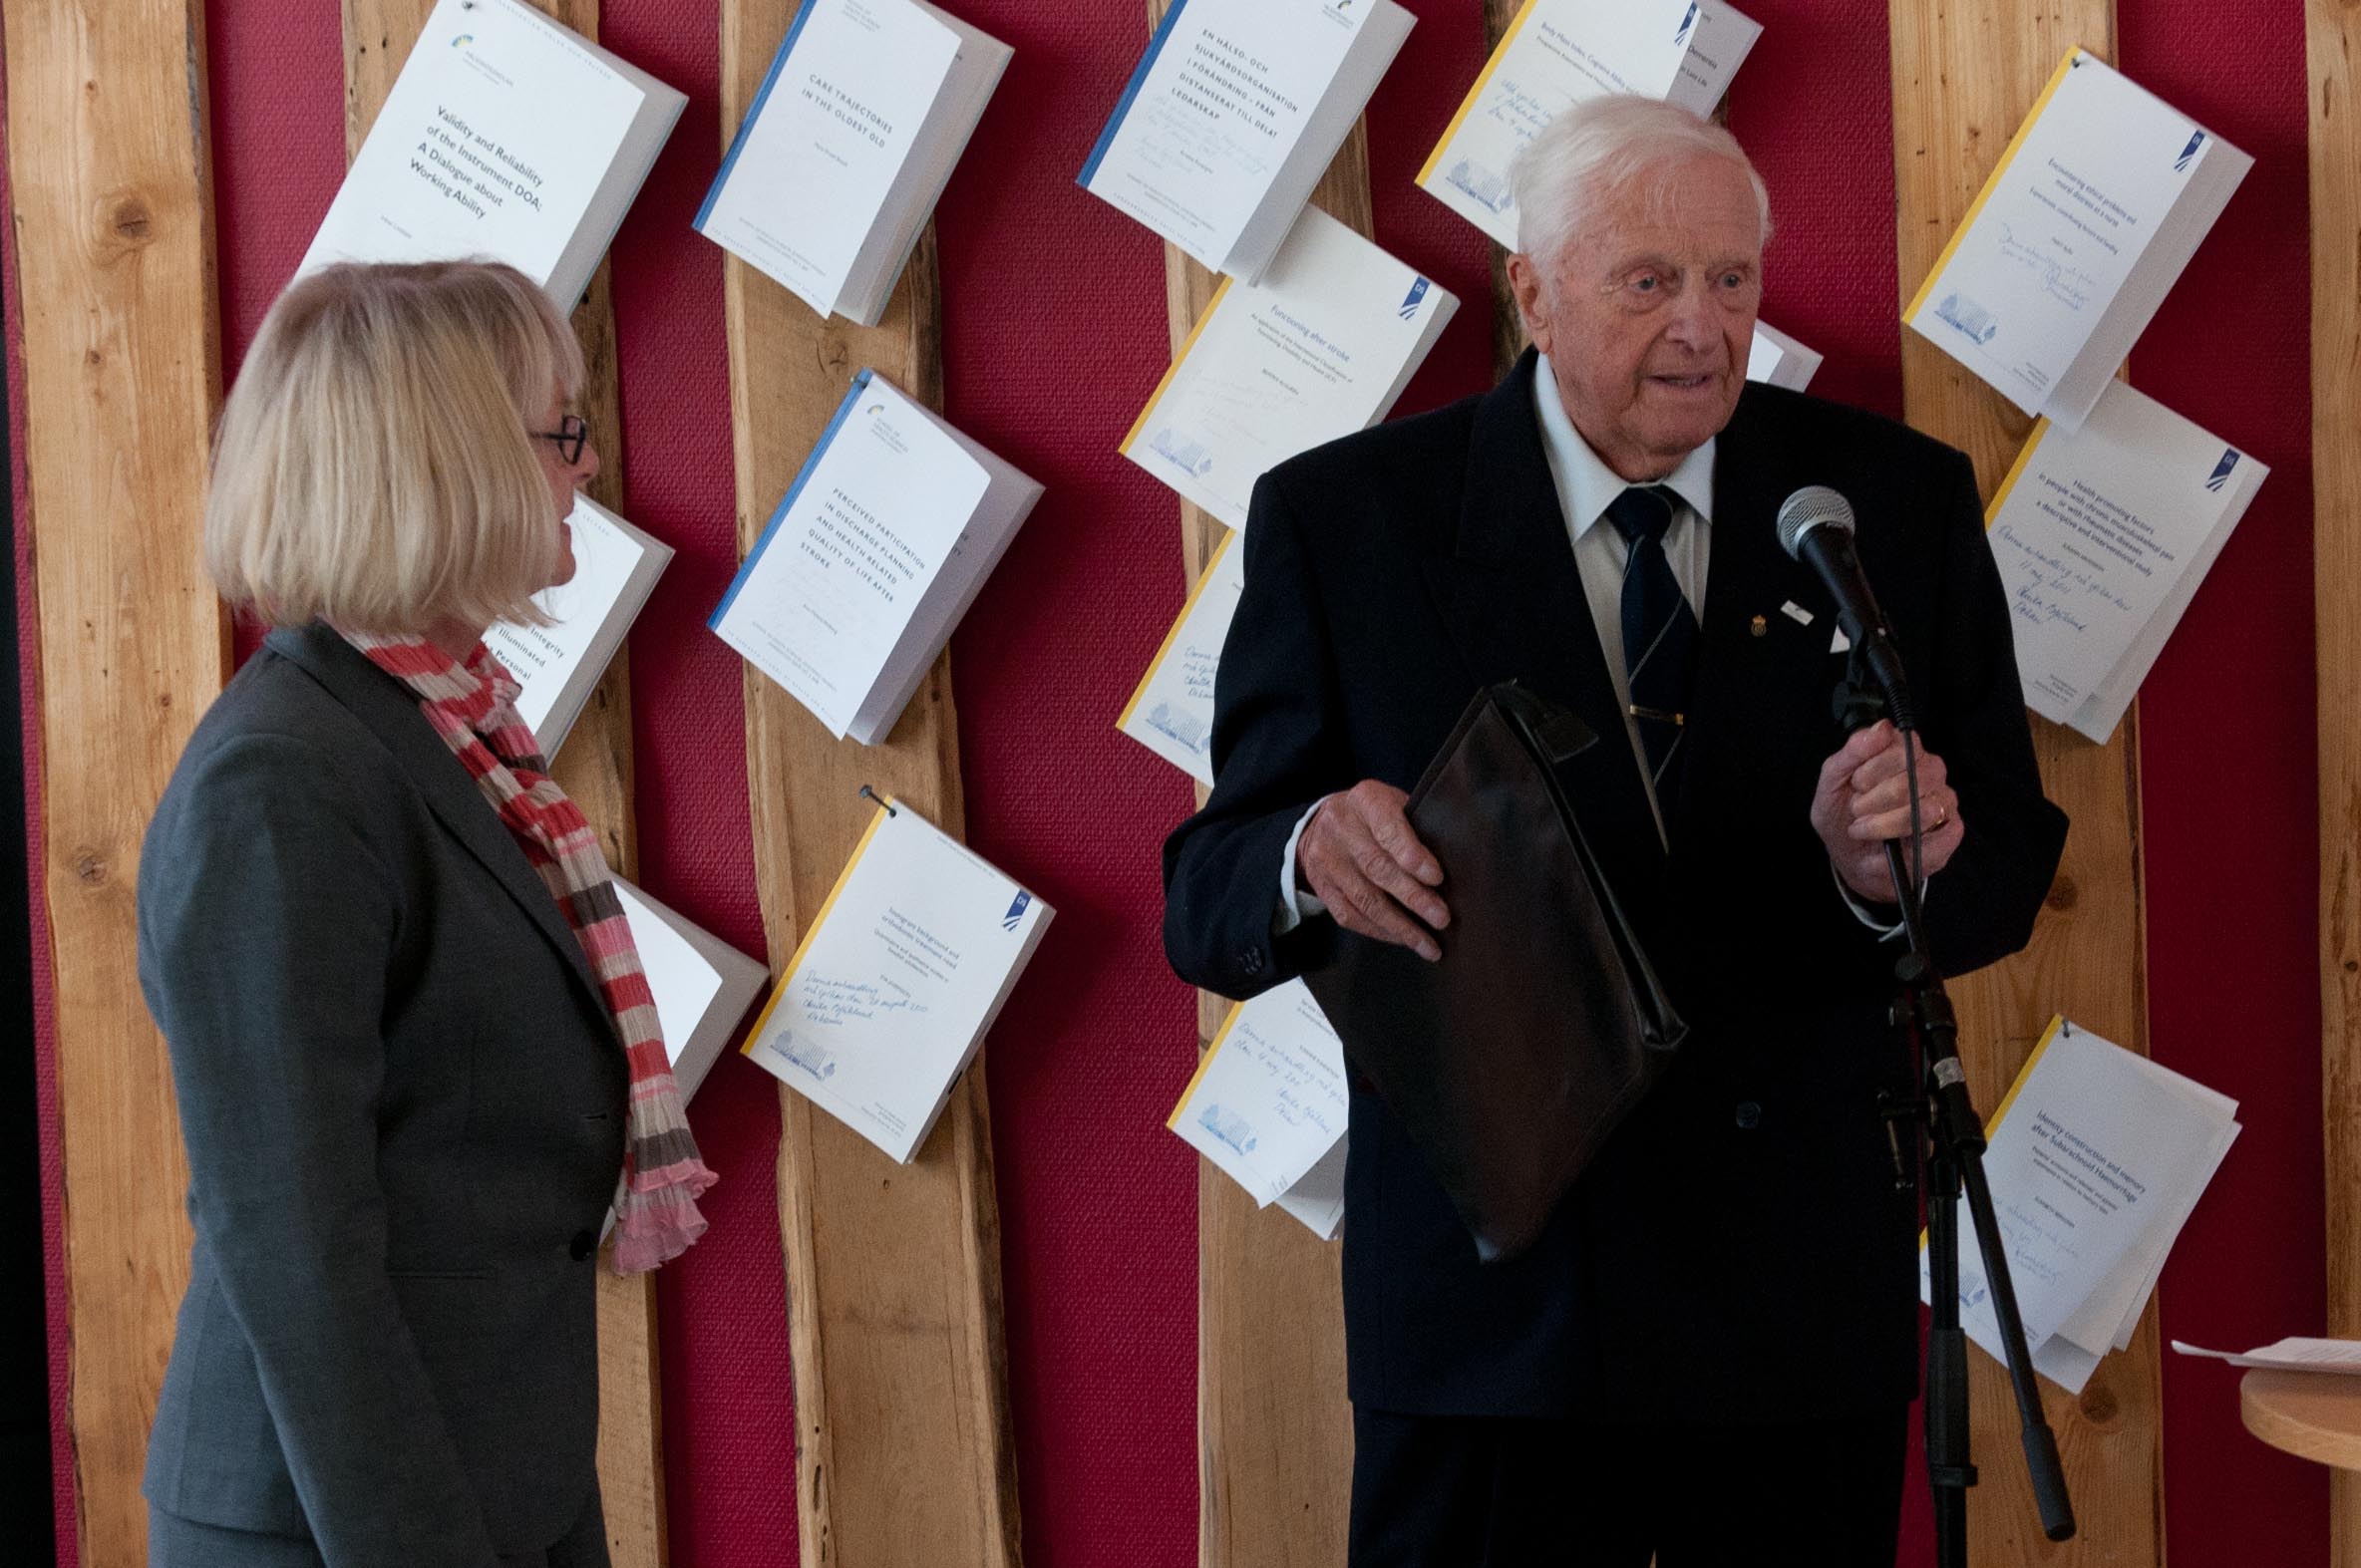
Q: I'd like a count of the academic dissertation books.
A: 15